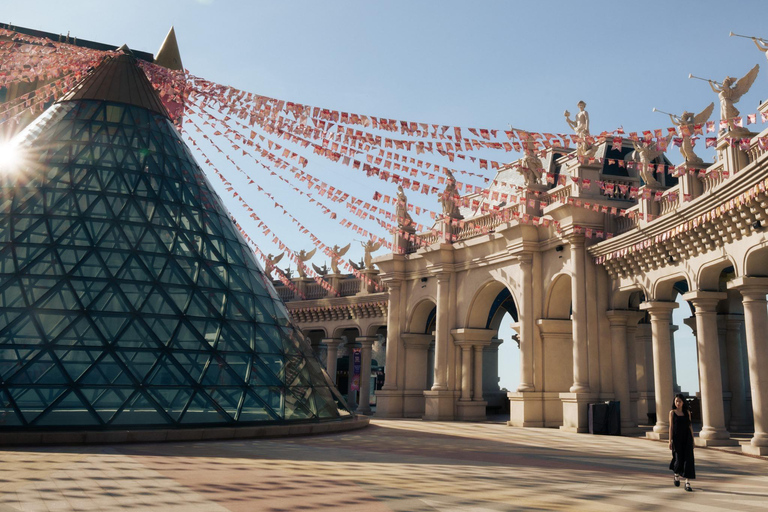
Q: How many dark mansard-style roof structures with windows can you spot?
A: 1